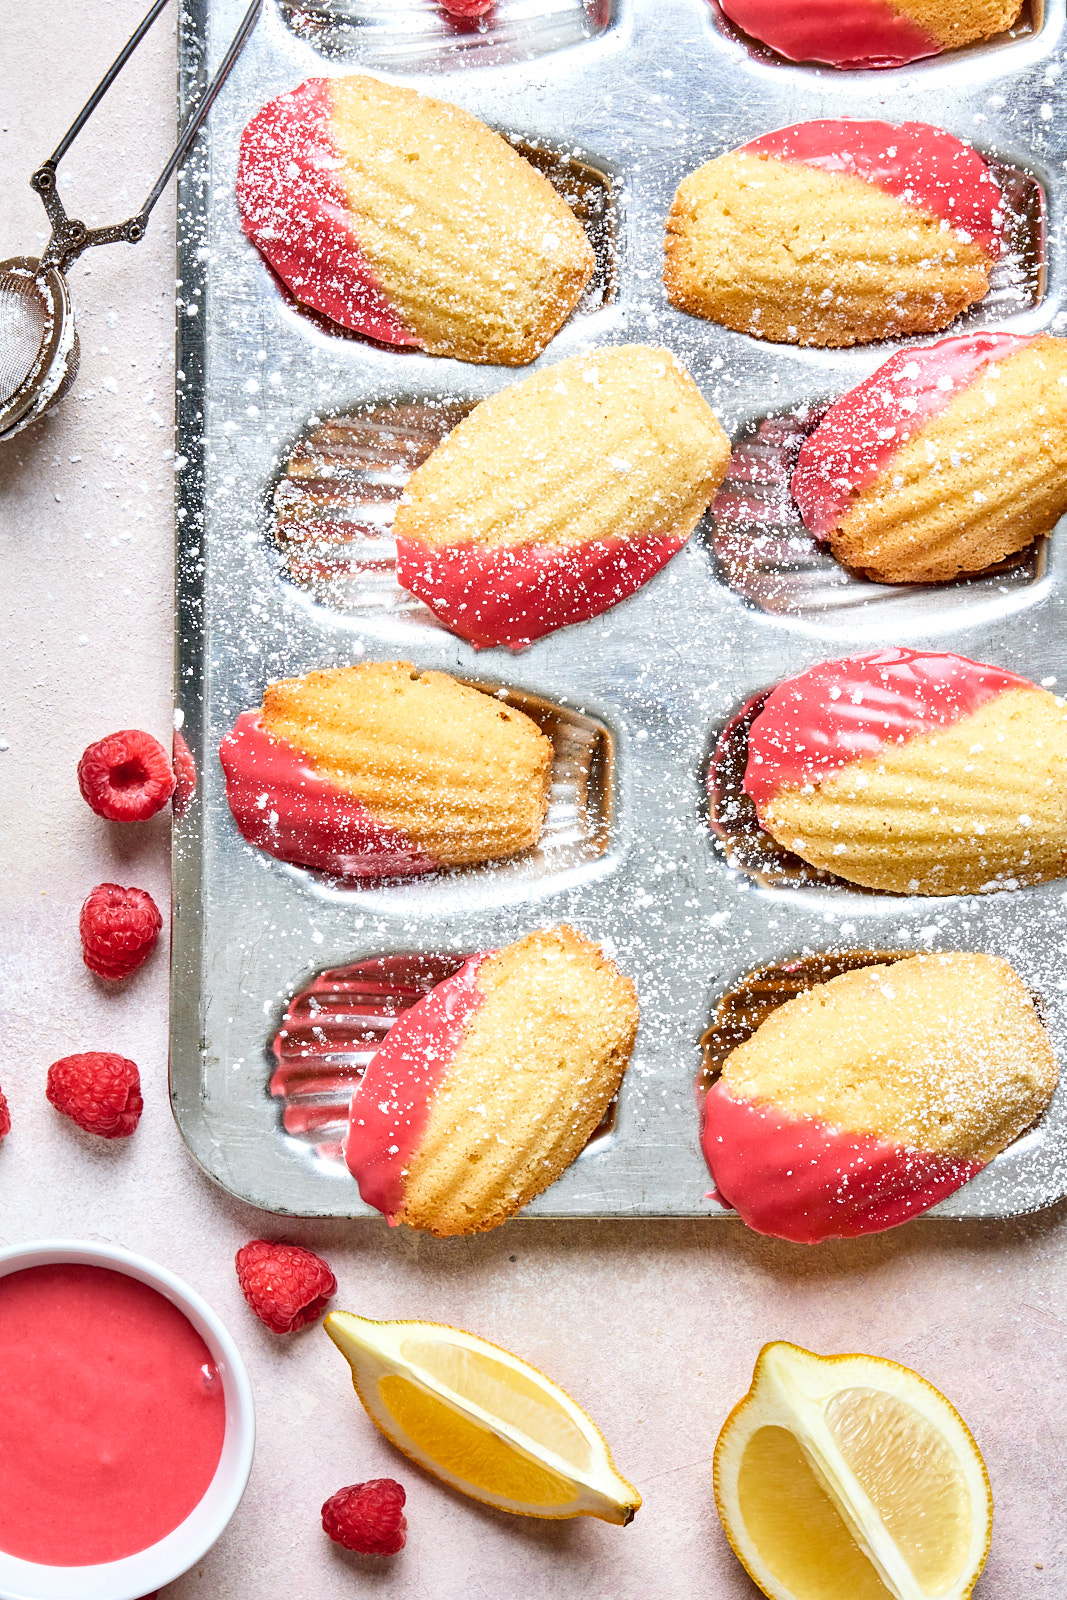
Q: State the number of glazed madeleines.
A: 9